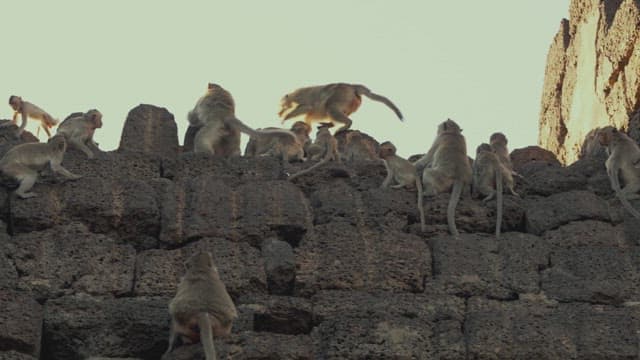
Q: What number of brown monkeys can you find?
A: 13